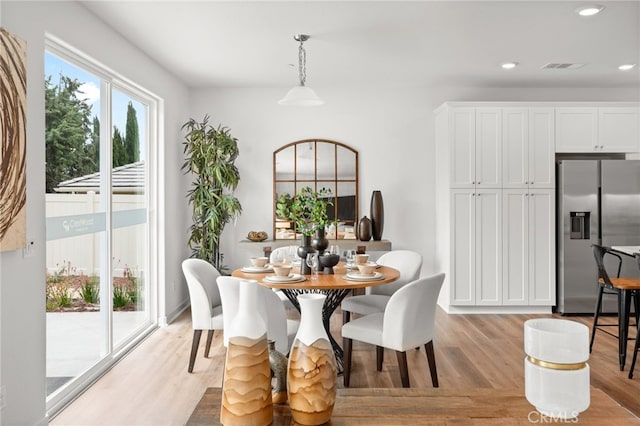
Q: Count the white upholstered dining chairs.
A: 5